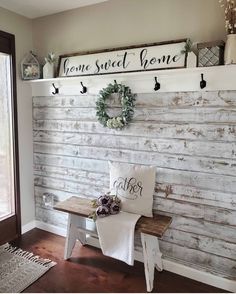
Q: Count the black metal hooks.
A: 5